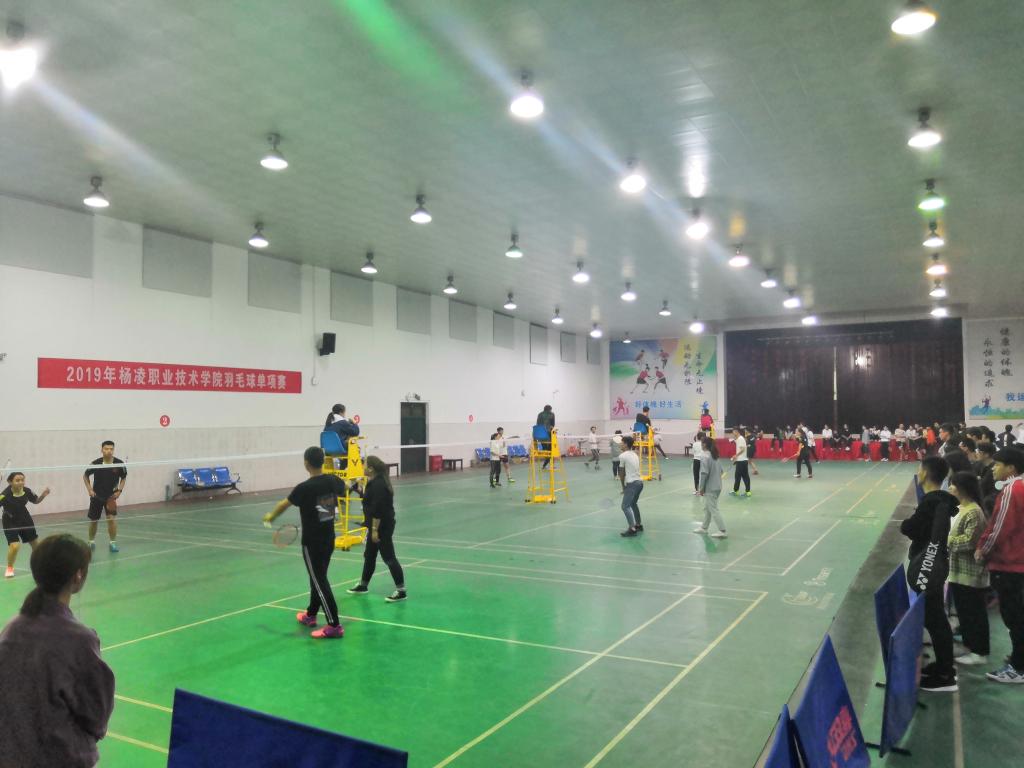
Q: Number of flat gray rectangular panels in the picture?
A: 10